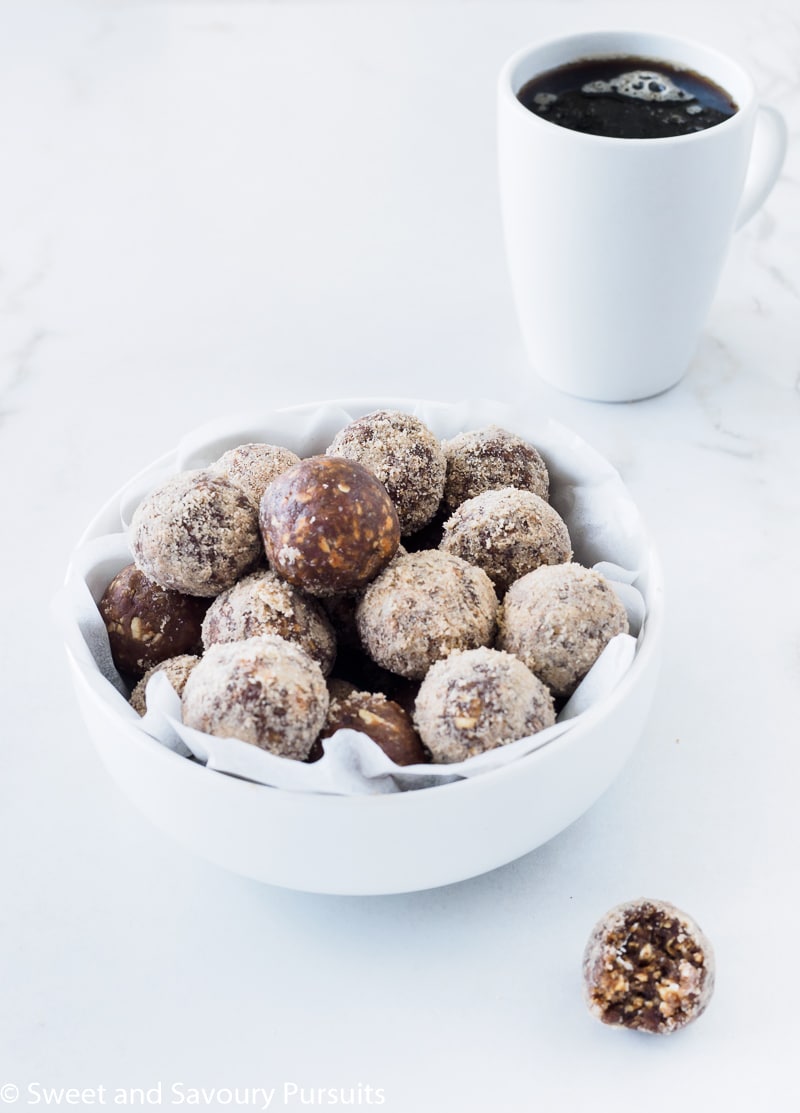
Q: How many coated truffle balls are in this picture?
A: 12